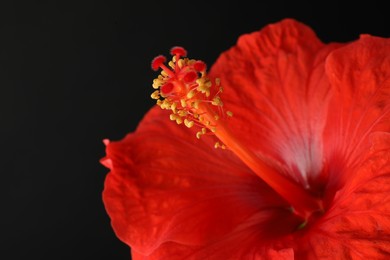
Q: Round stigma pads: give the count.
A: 5